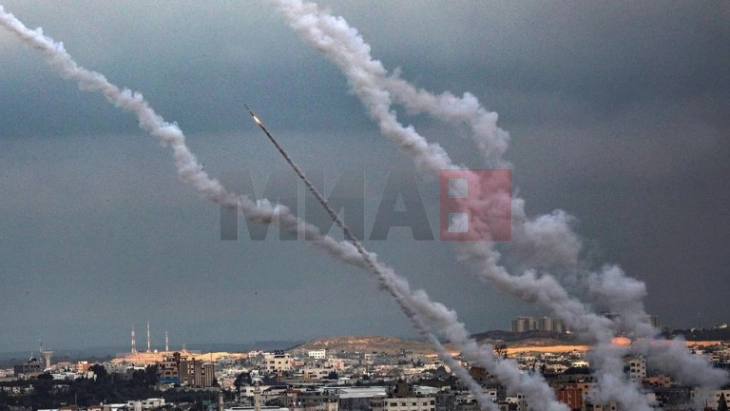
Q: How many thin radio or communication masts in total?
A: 3